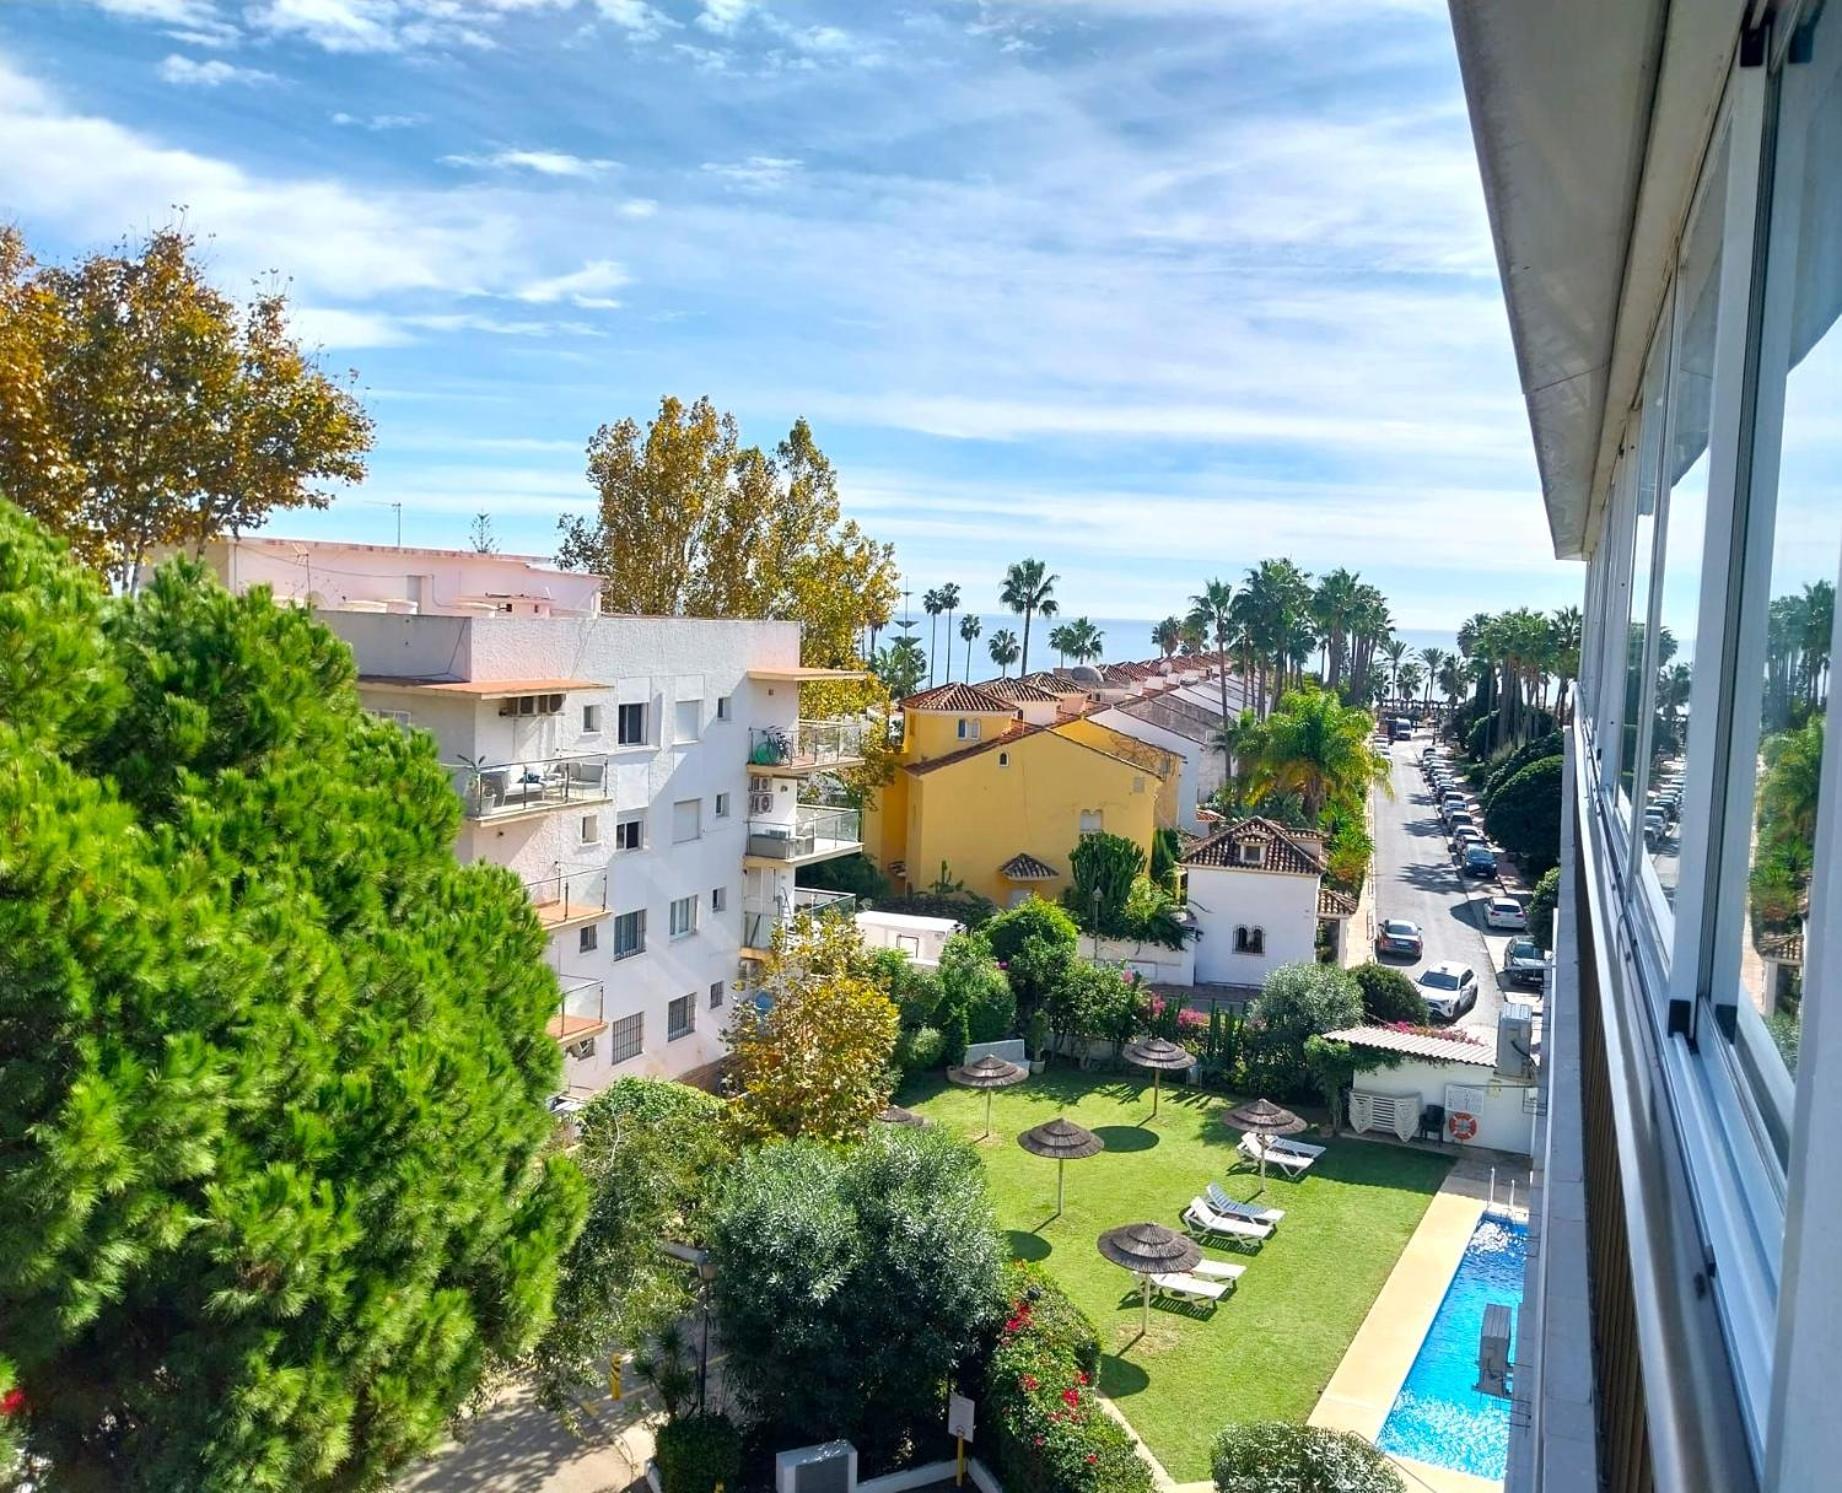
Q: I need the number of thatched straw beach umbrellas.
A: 6